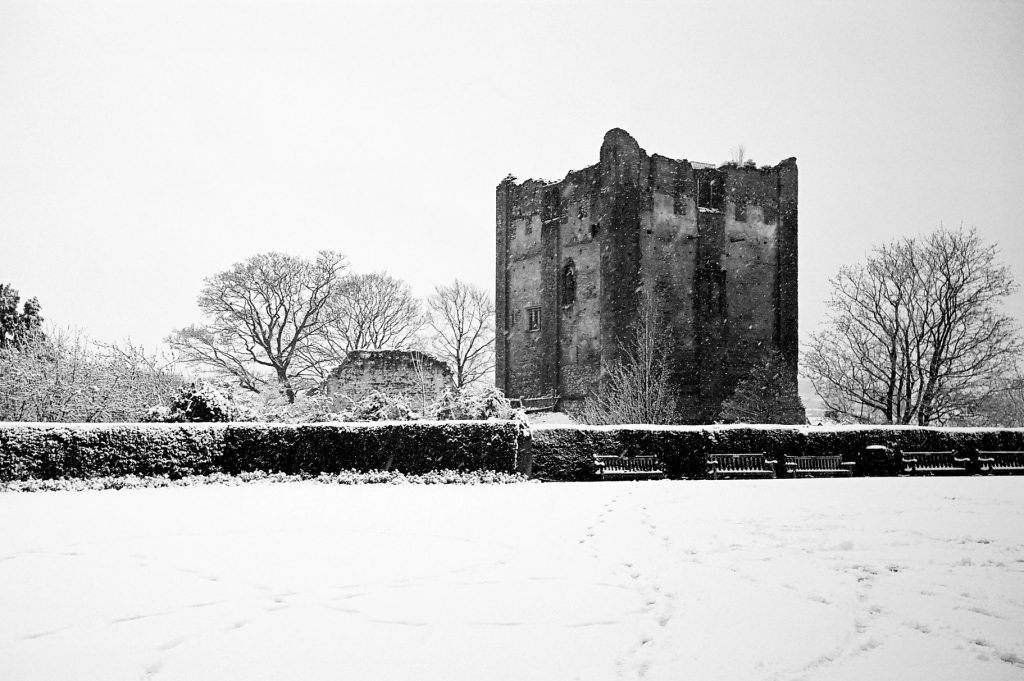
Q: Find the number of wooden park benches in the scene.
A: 5